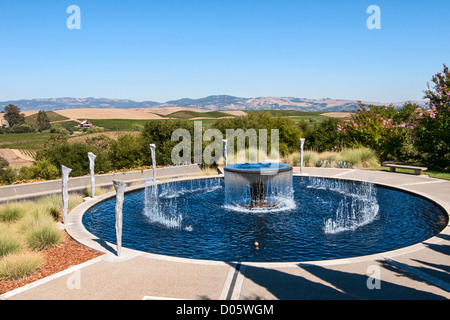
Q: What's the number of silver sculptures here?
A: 6